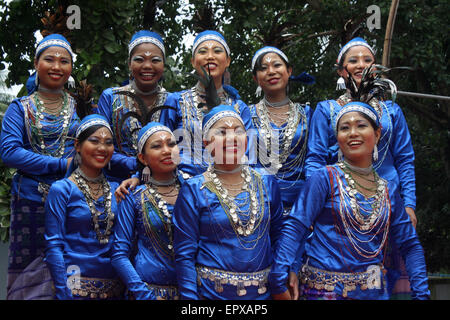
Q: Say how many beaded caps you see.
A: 9